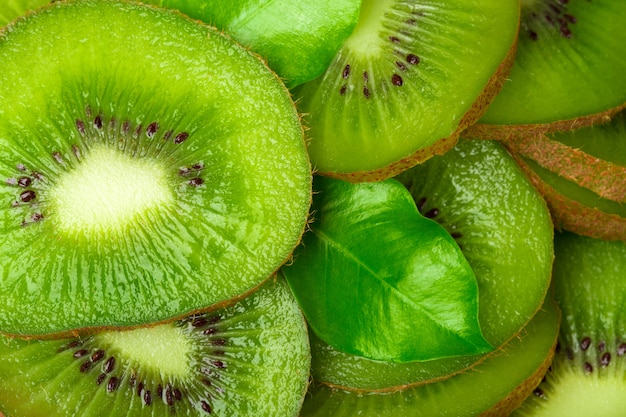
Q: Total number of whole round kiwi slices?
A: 1